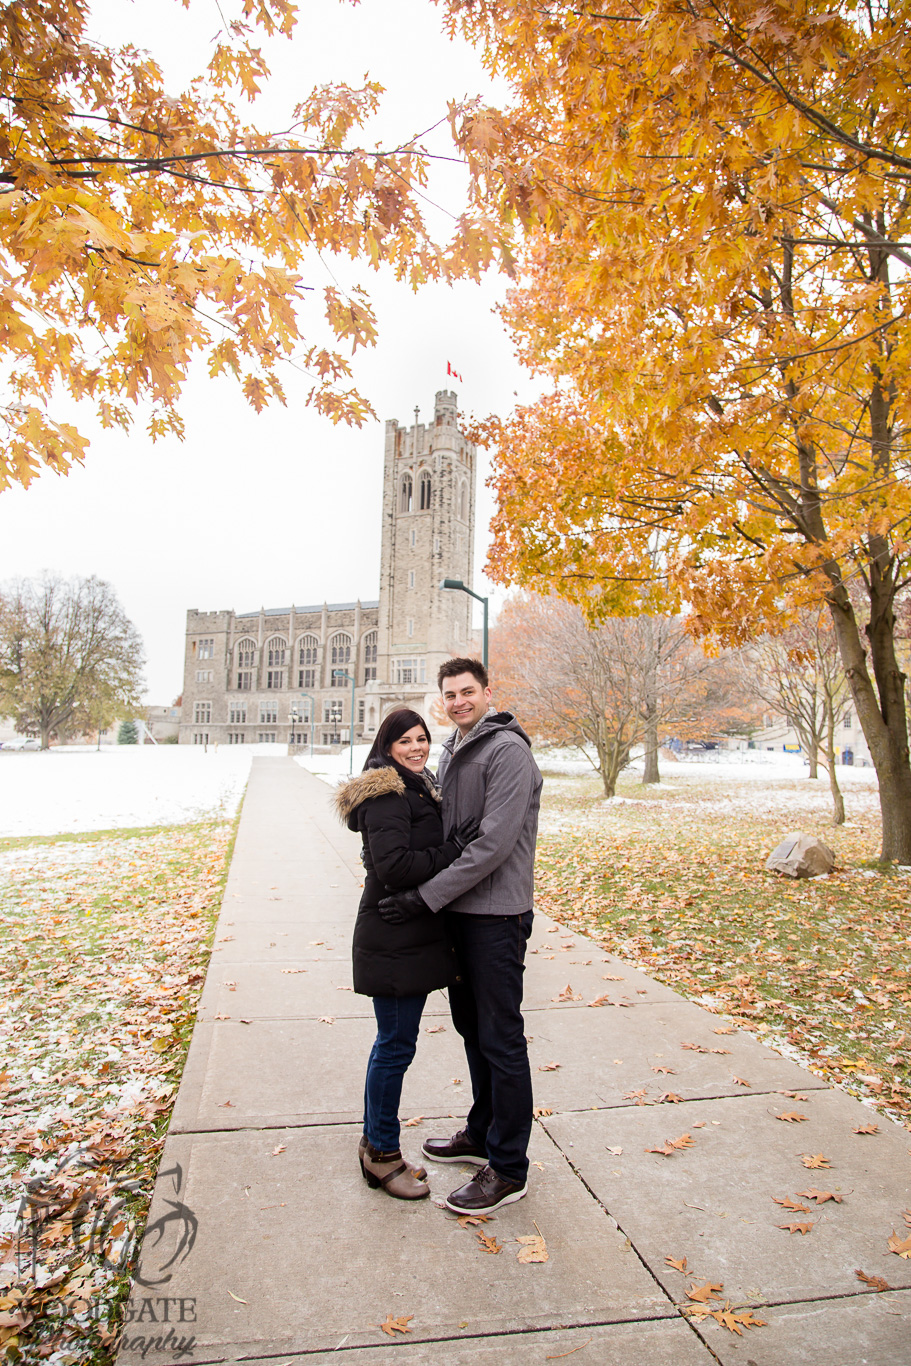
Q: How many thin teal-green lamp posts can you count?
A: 3